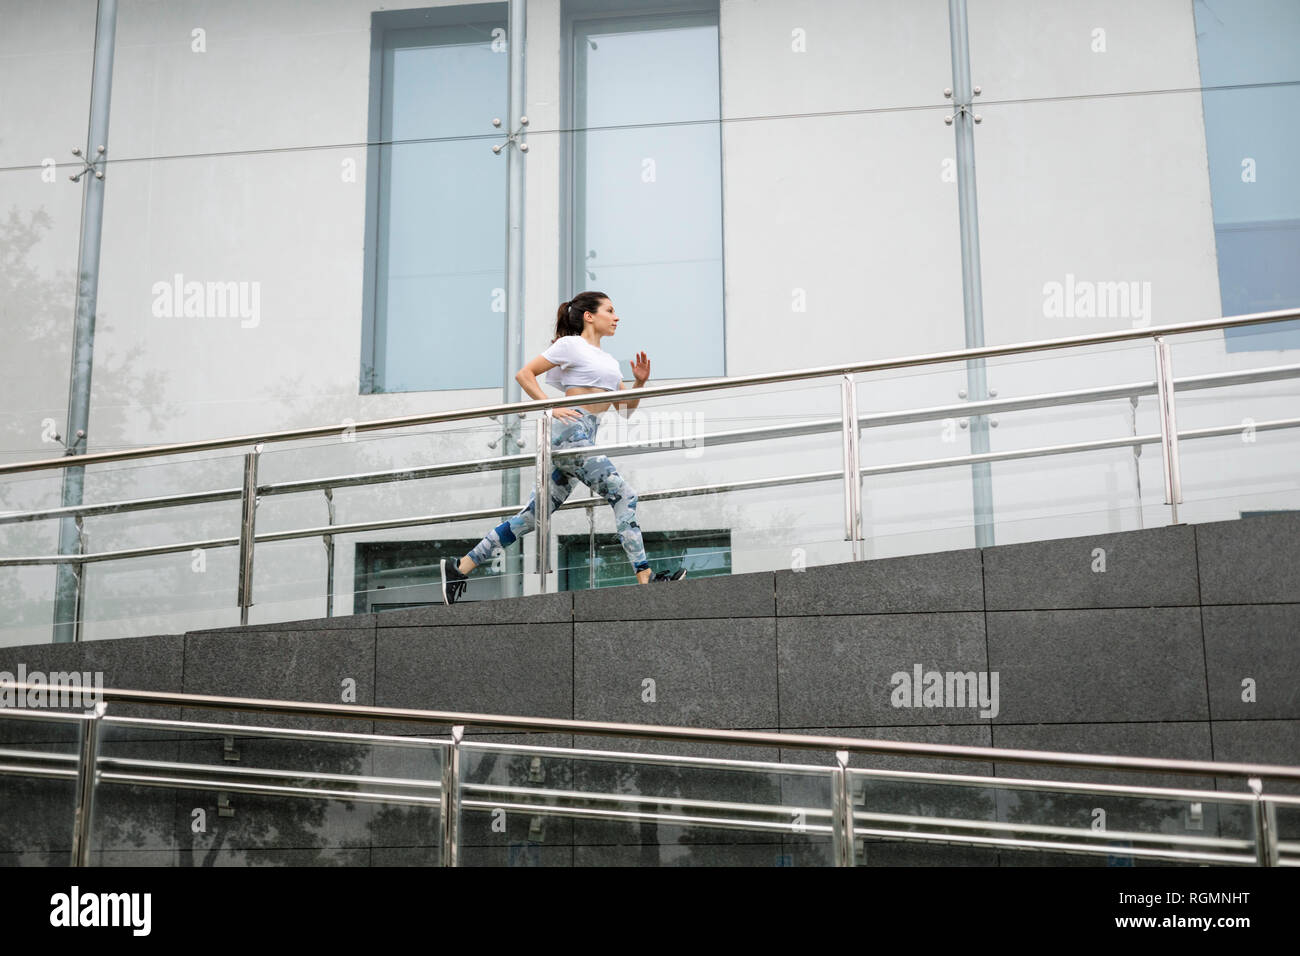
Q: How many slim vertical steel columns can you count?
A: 3